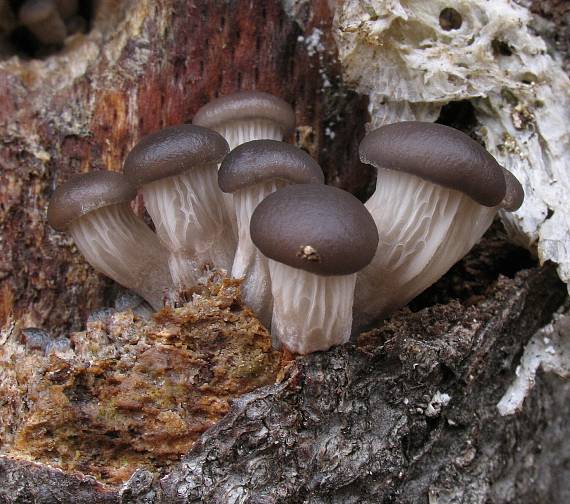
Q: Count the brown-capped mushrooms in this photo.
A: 7